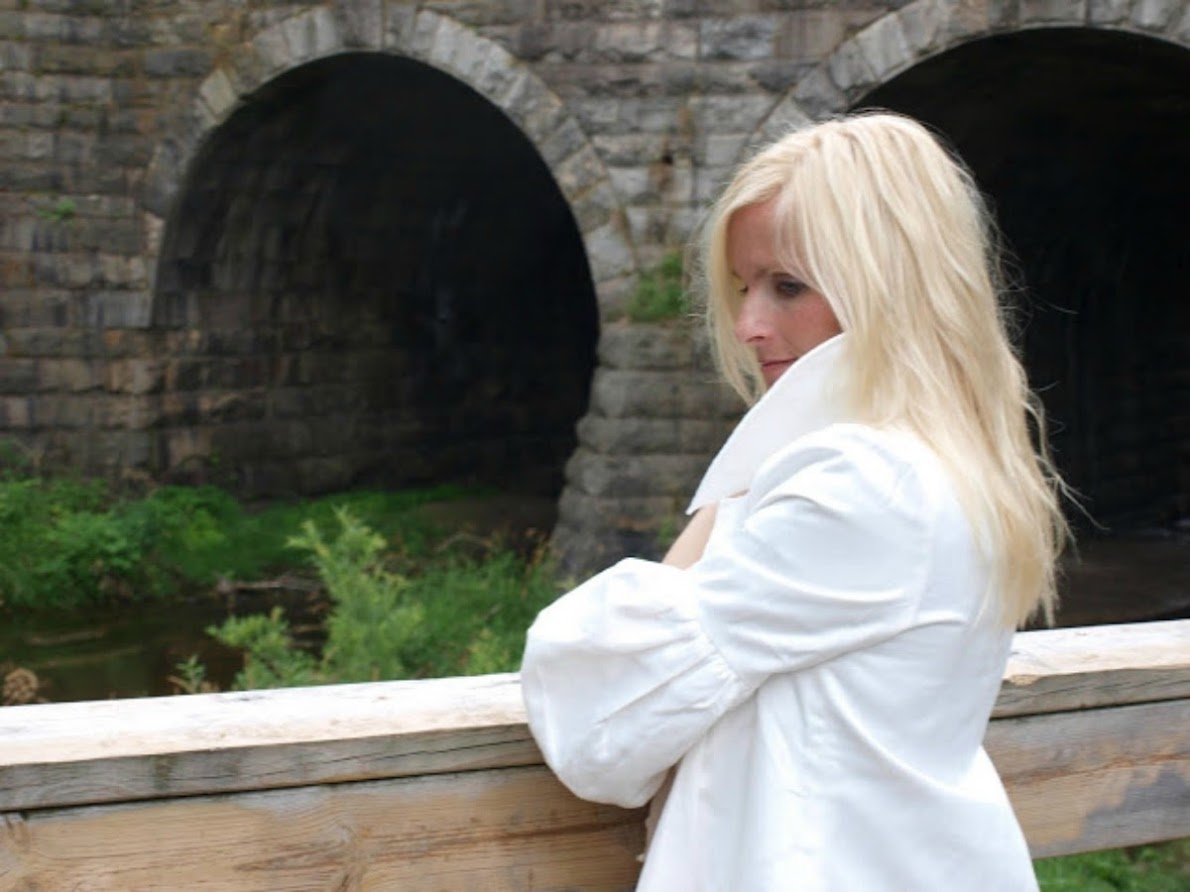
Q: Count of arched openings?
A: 2